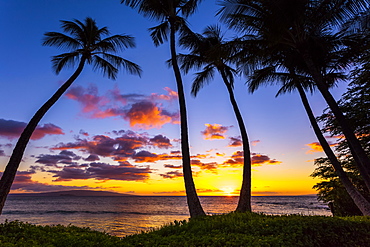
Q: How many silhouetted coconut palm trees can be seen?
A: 5